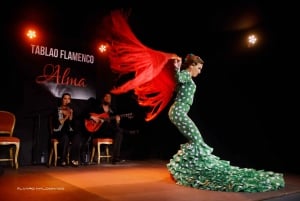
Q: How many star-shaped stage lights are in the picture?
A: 3